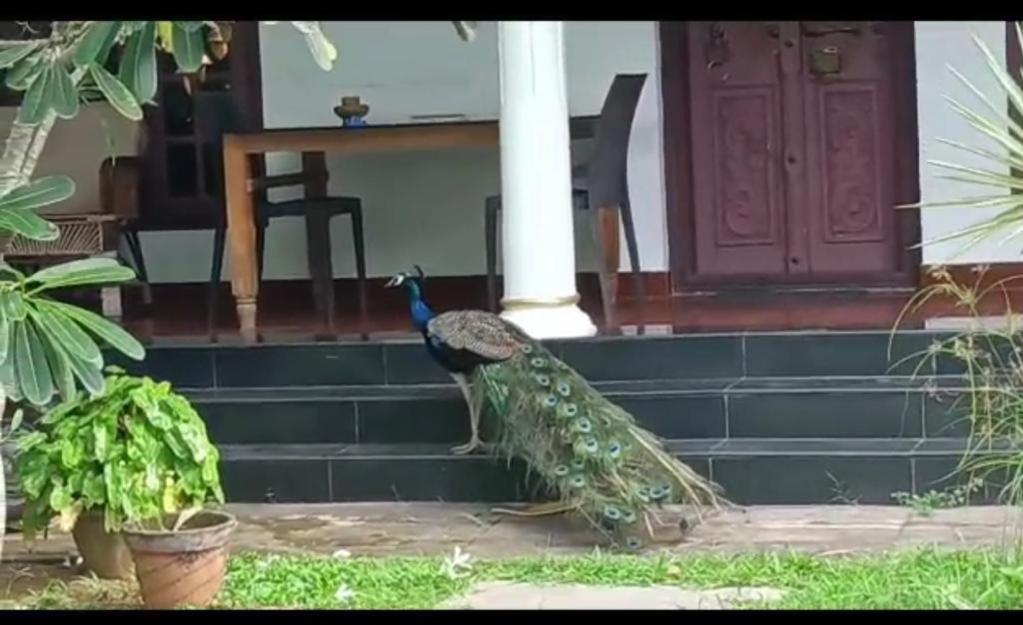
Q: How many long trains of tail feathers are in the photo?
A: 1